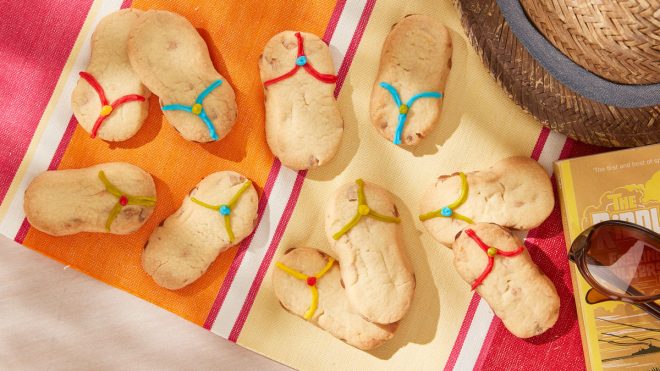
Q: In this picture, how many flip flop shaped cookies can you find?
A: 10